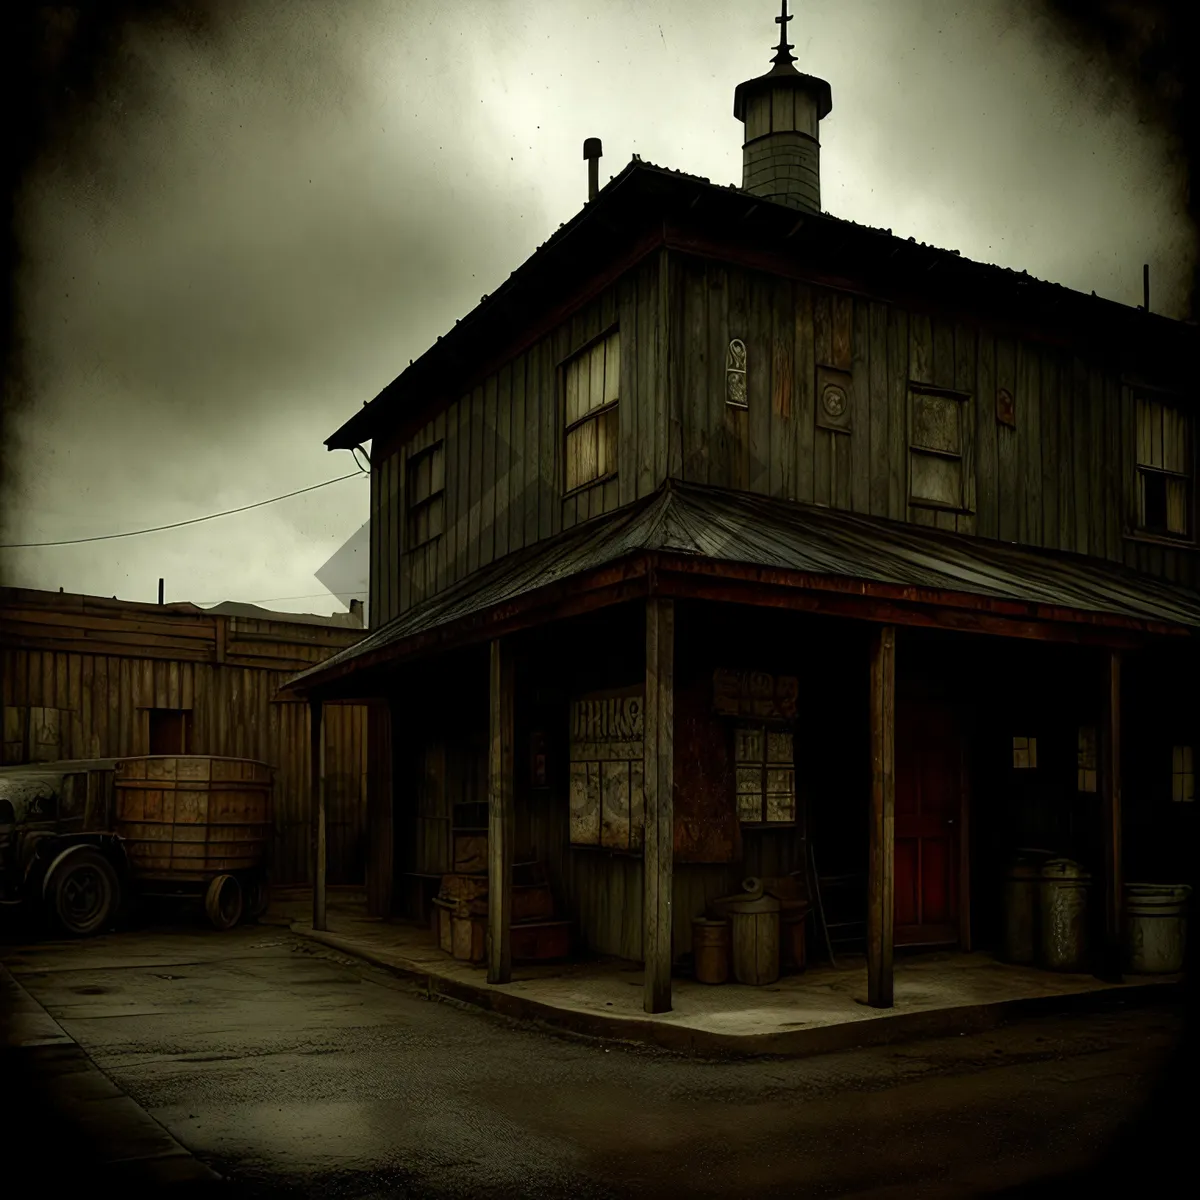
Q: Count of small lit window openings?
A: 3